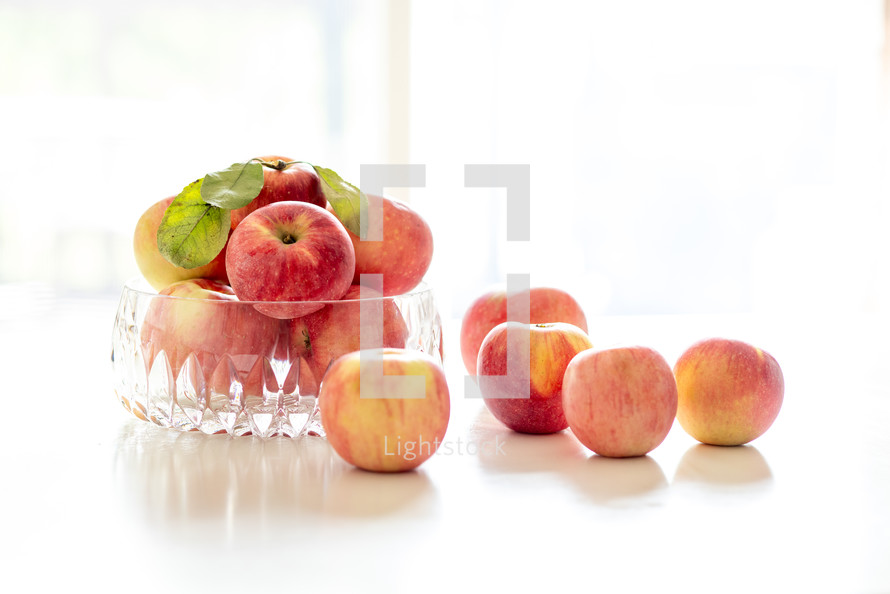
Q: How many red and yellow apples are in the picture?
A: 11